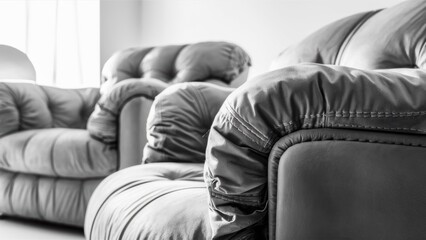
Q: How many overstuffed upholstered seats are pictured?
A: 2